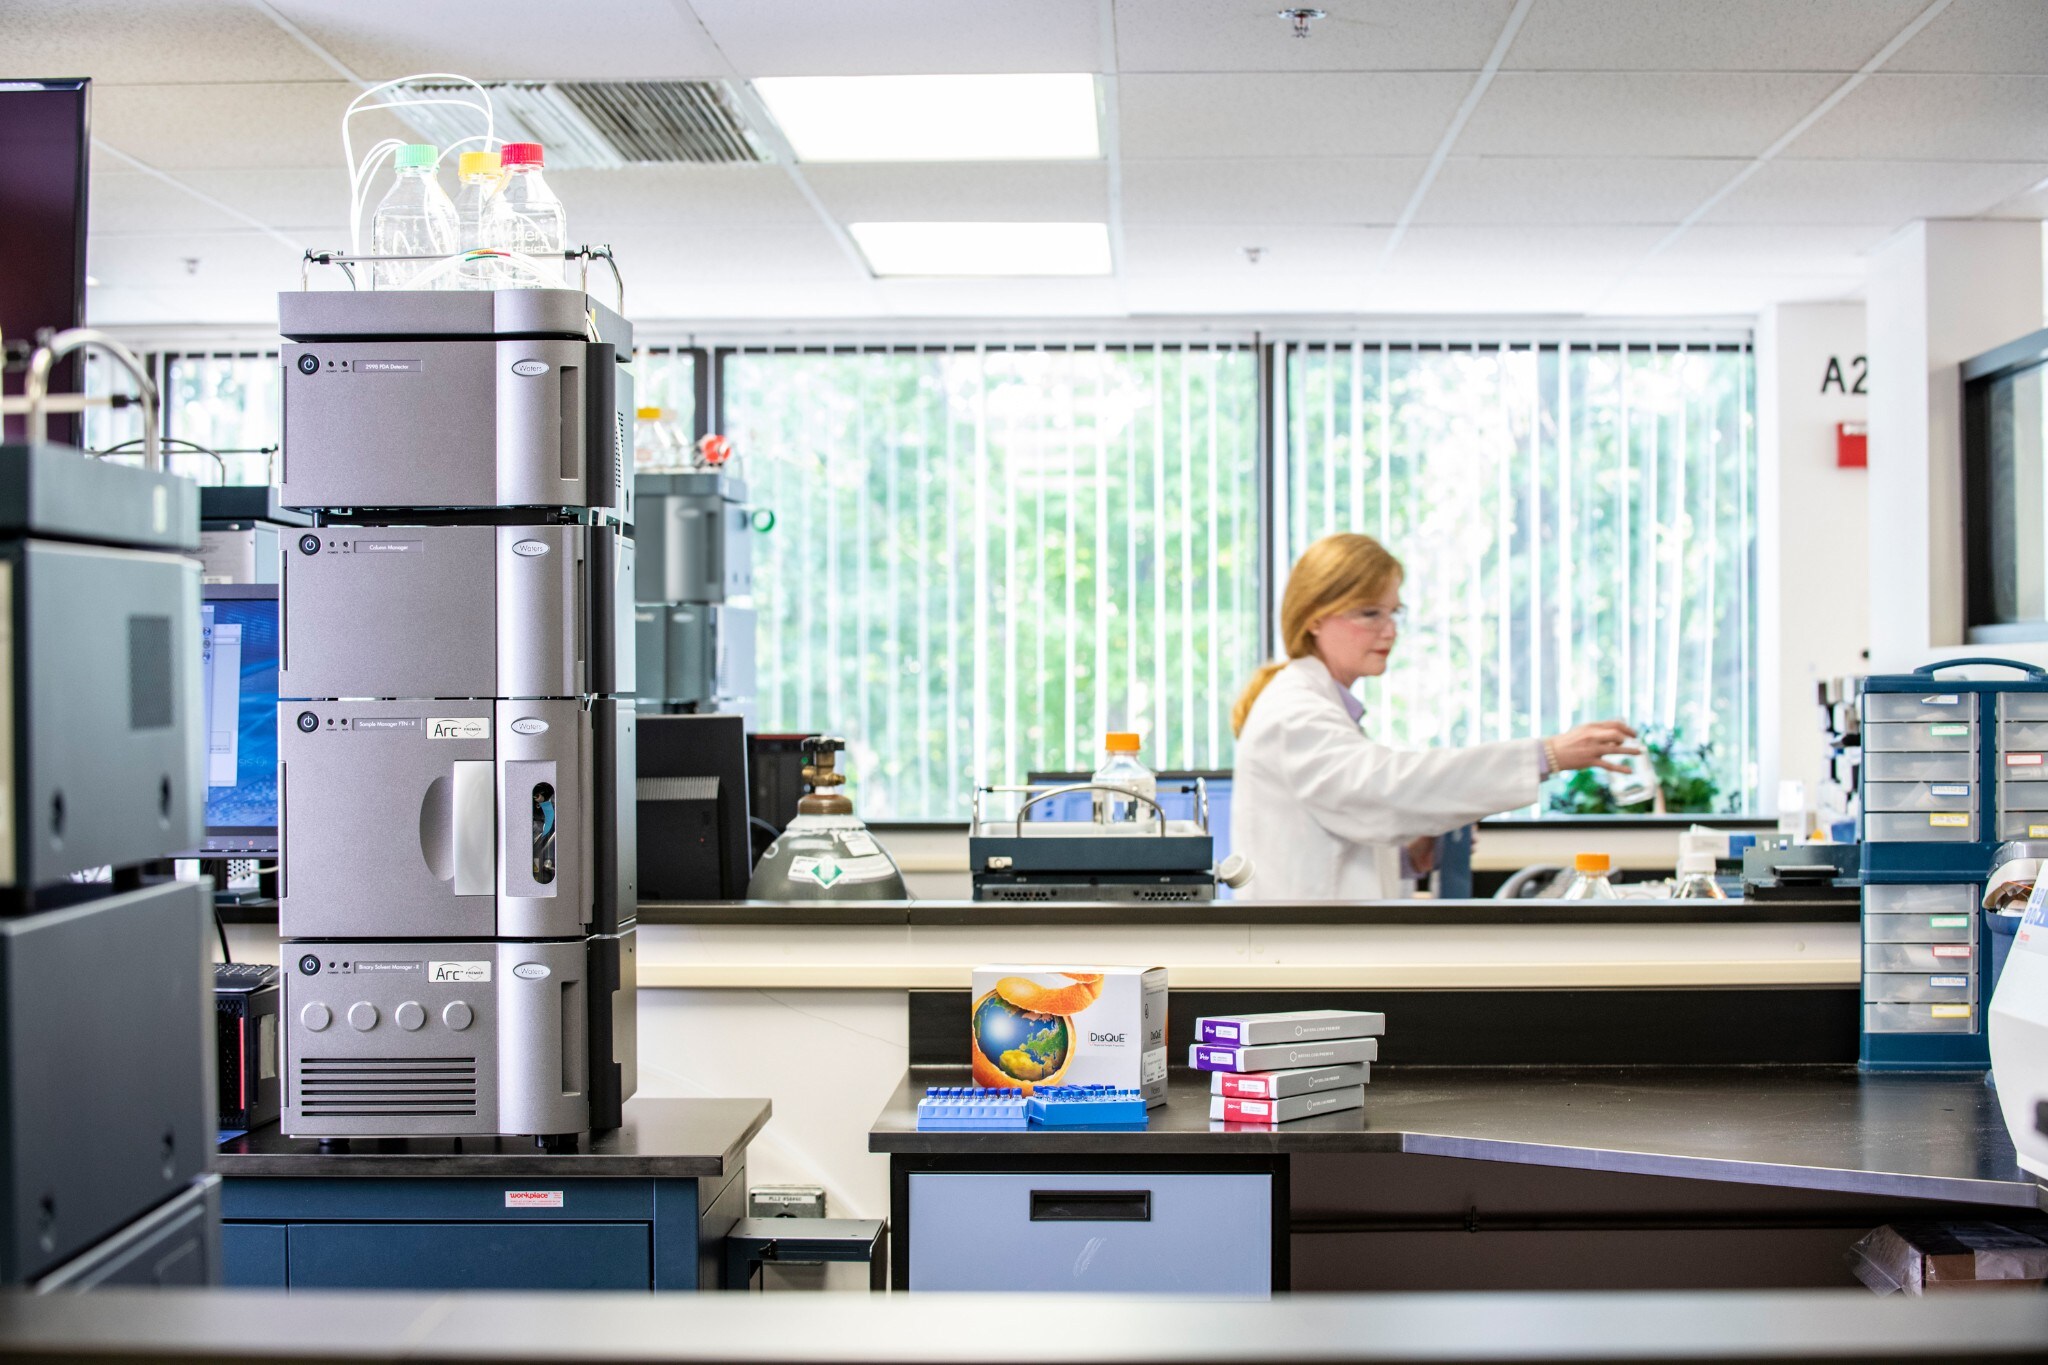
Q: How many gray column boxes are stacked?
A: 4